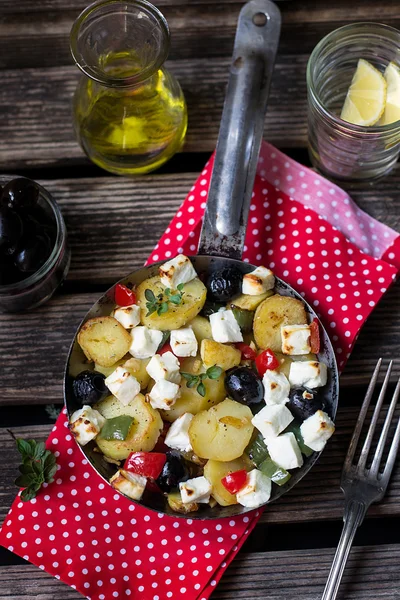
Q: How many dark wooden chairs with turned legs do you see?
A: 0